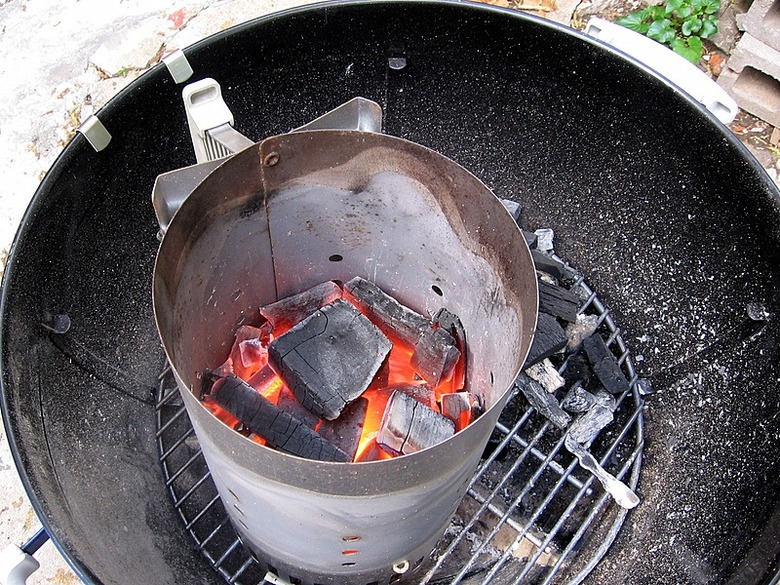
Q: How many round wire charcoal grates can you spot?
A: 1